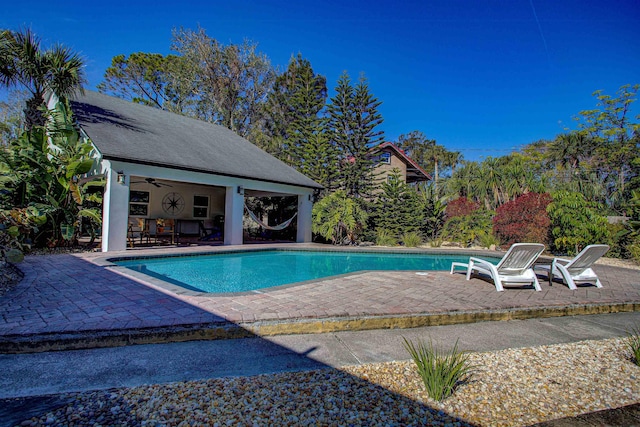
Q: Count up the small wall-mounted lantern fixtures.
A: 3